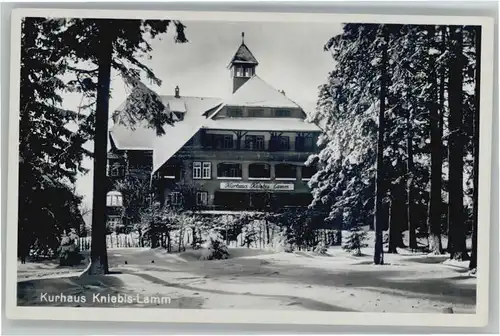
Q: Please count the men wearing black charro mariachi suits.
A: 0